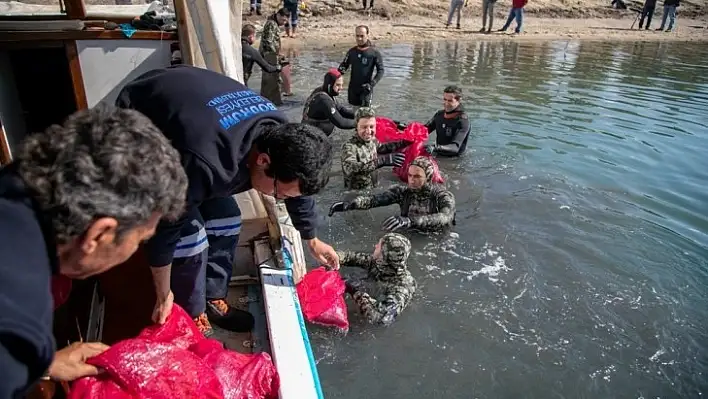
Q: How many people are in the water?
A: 8